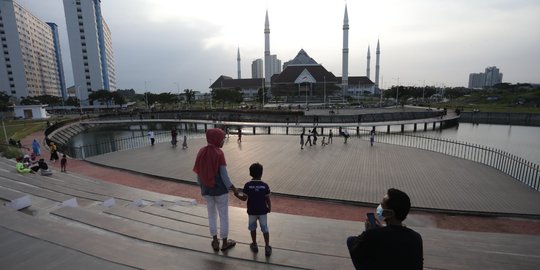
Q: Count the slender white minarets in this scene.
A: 5